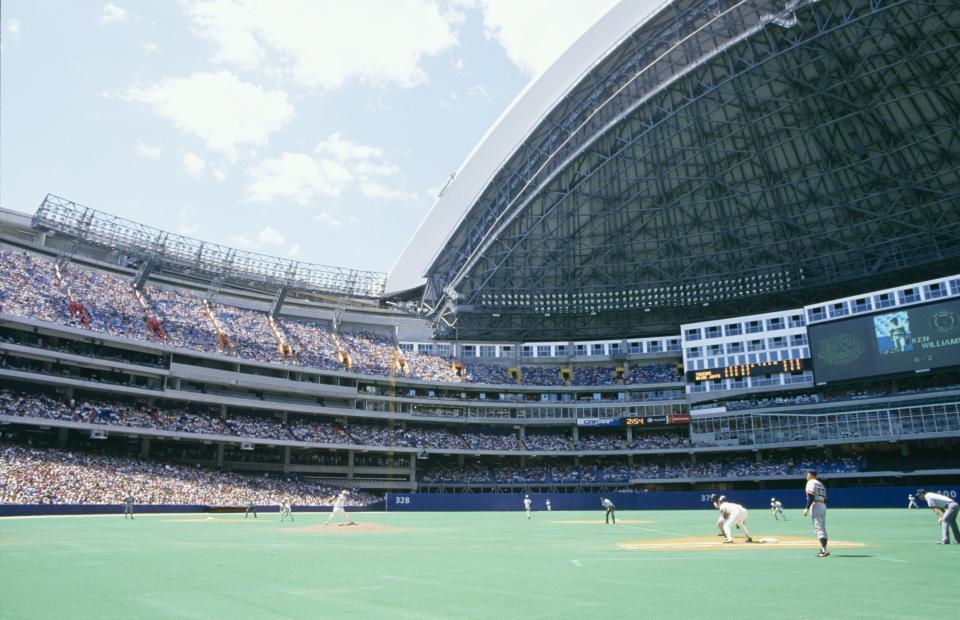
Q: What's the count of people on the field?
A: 13